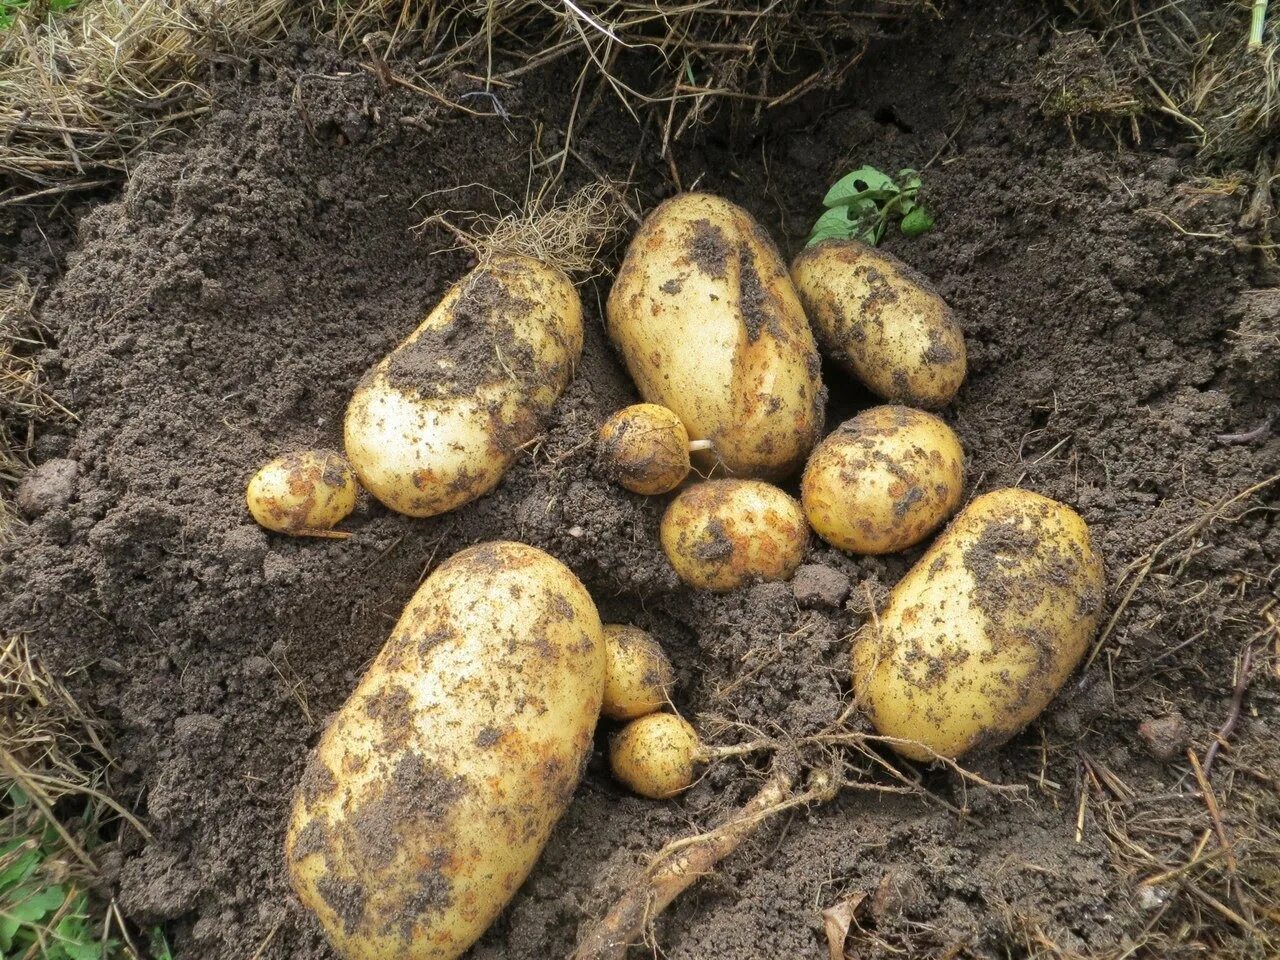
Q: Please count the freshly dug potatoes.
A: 11